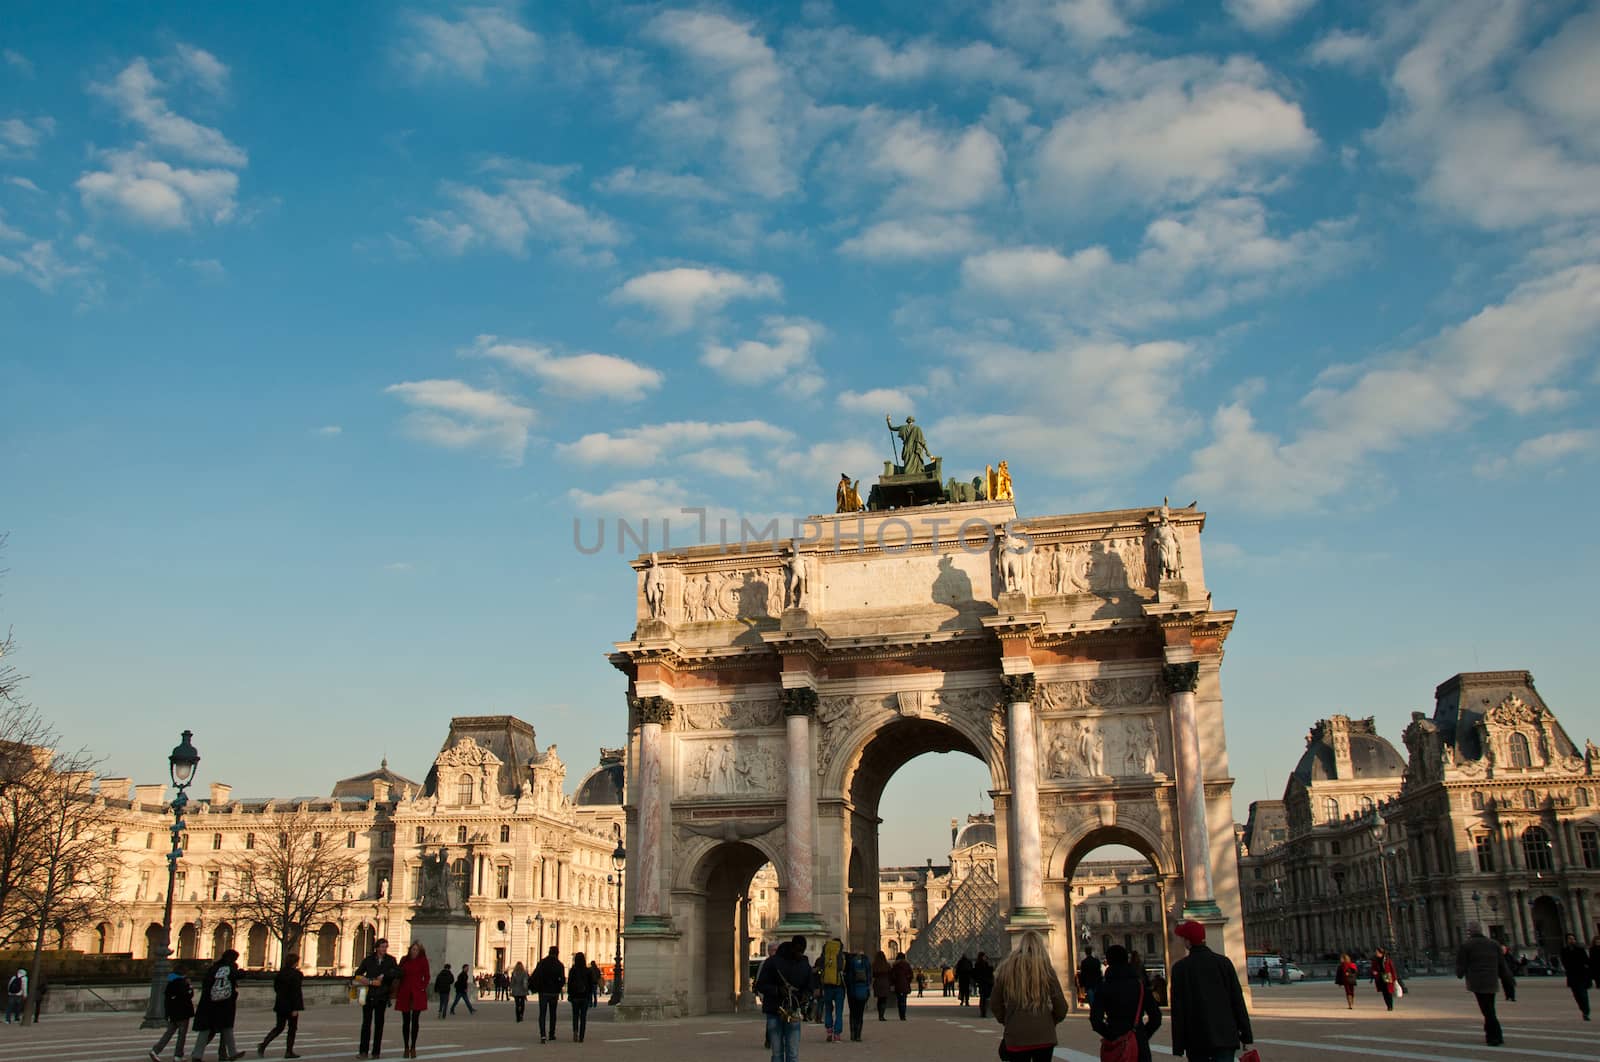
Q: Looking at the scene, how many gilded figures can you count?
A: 2